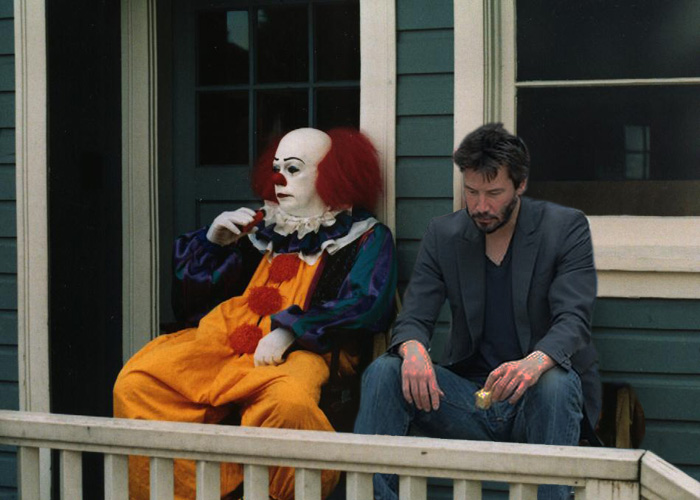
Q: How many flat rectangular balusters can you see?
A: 11